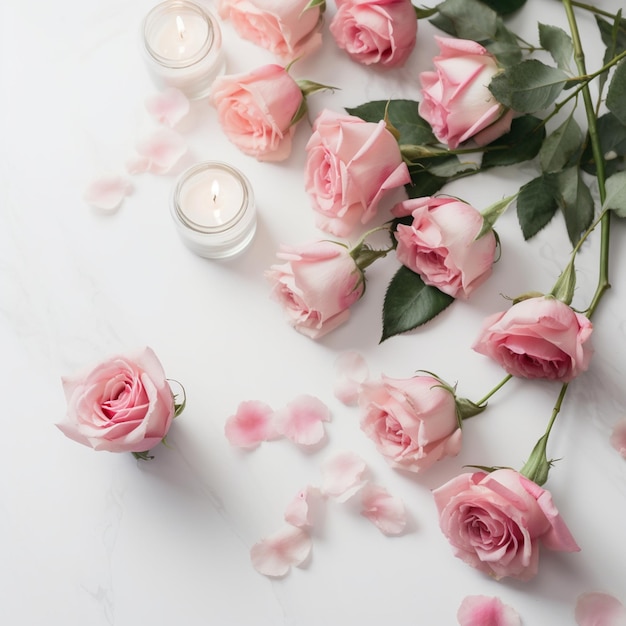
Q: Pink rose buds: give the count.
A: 11